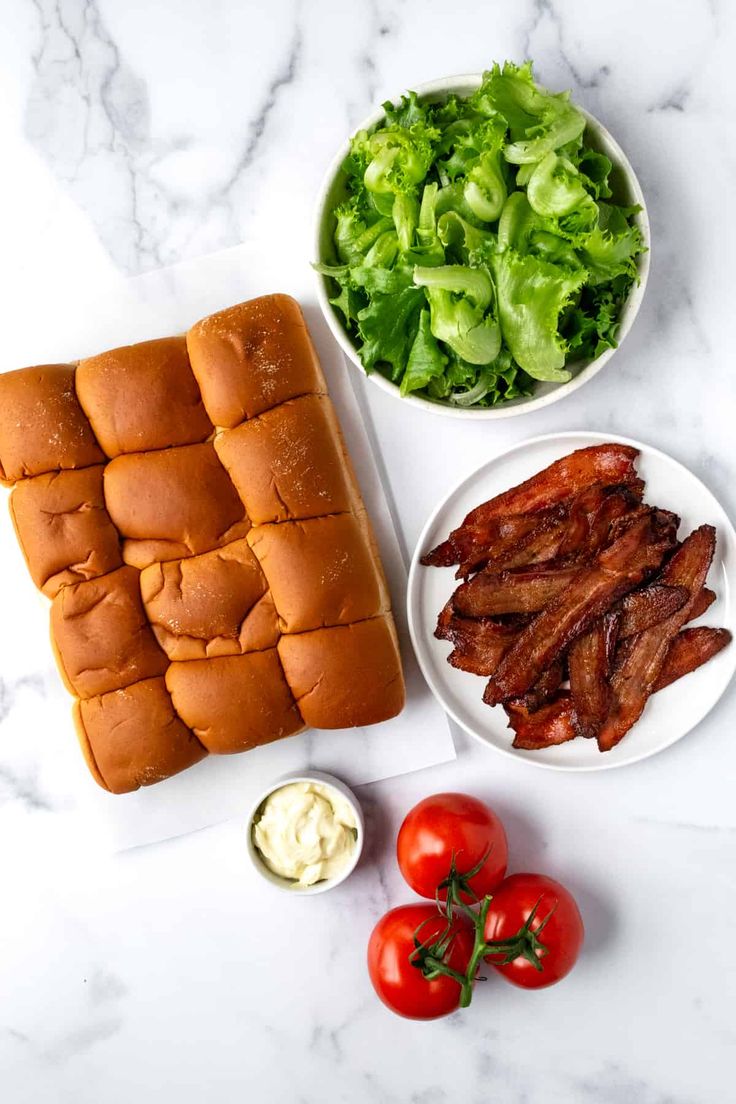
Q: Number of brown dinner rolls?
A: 12